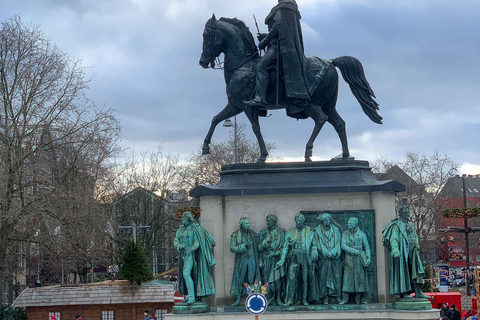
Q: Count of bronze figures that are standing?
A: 7